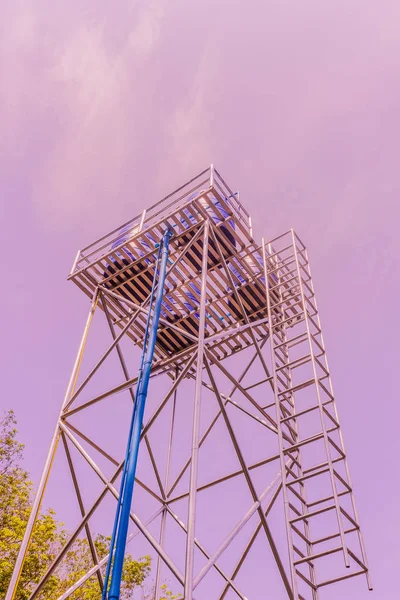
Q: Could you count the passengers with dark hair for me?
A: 0